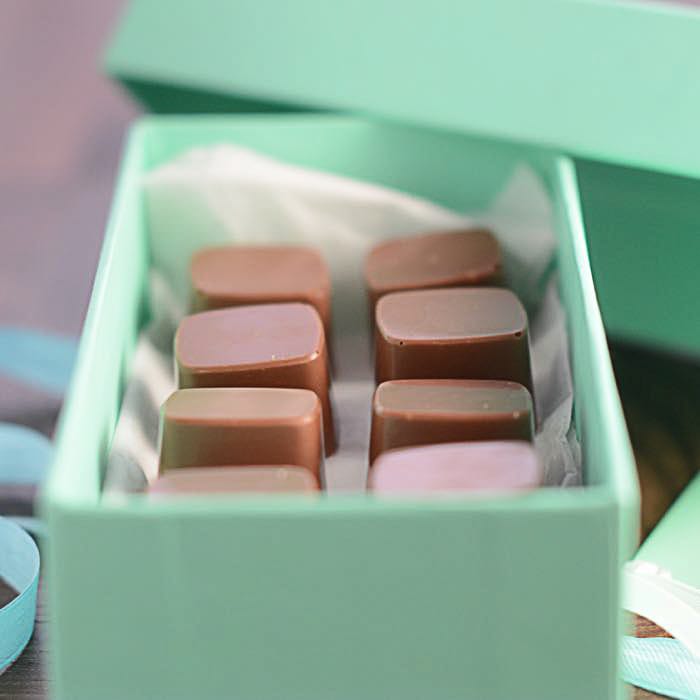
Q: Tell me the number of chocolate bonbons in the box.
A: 8